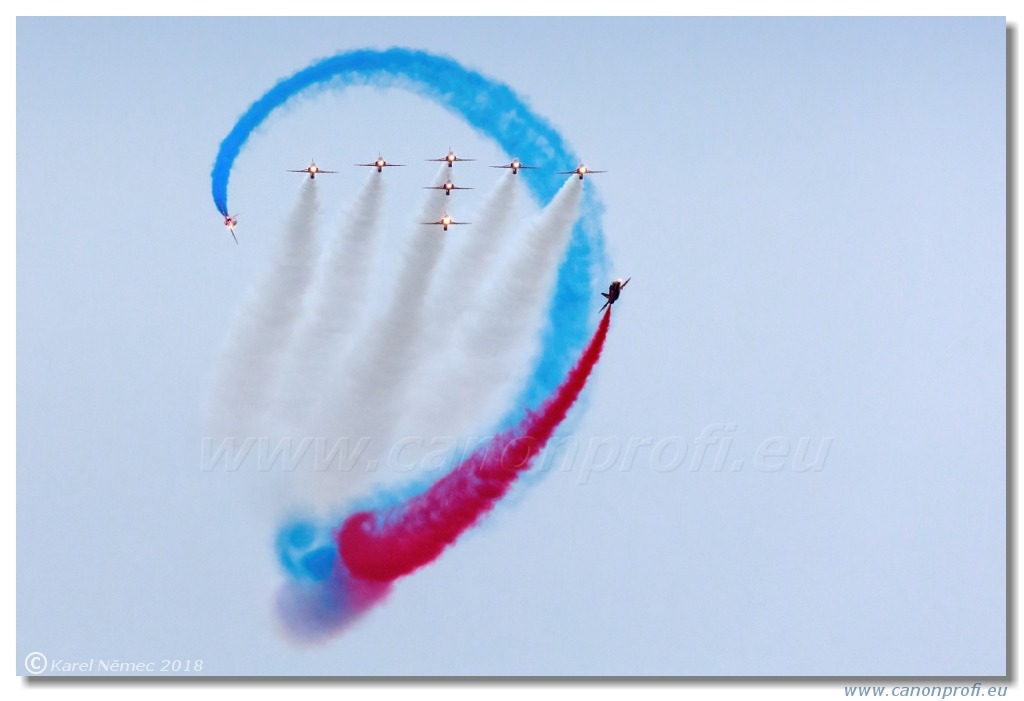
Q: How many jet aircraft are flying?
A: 9